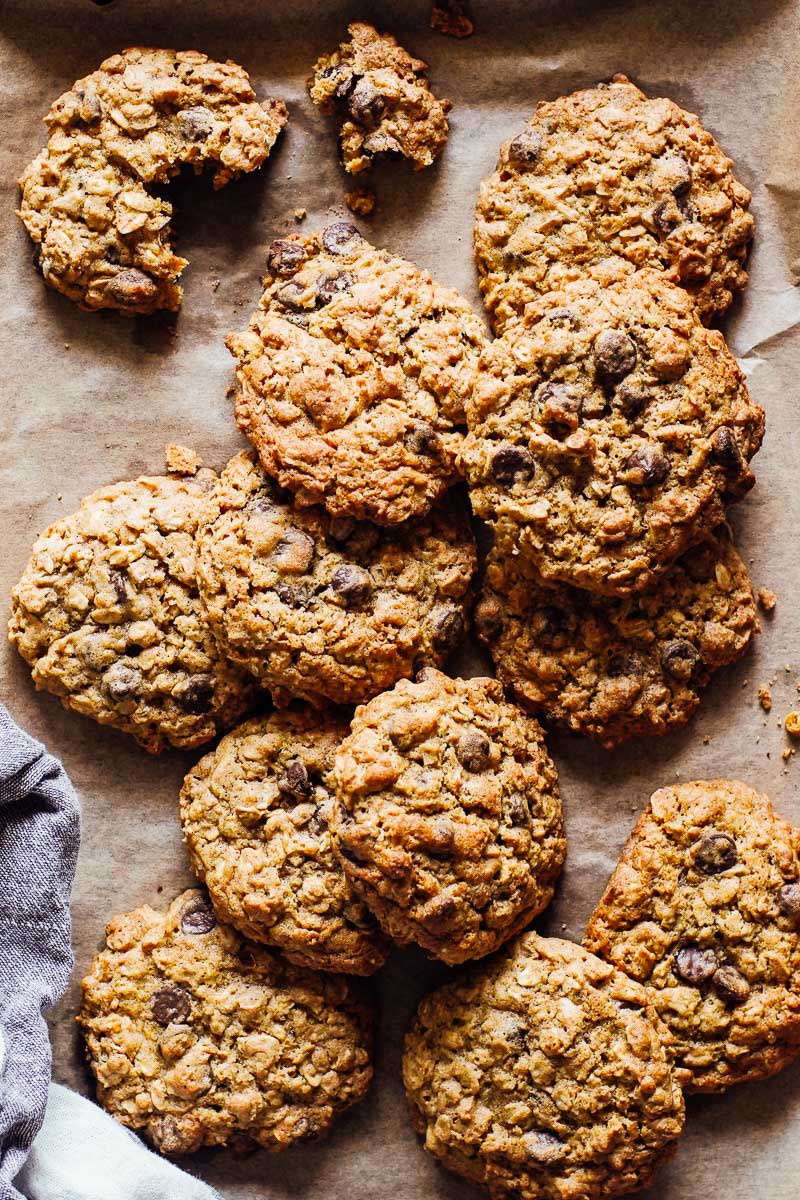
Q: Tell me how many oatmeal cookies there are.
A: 12